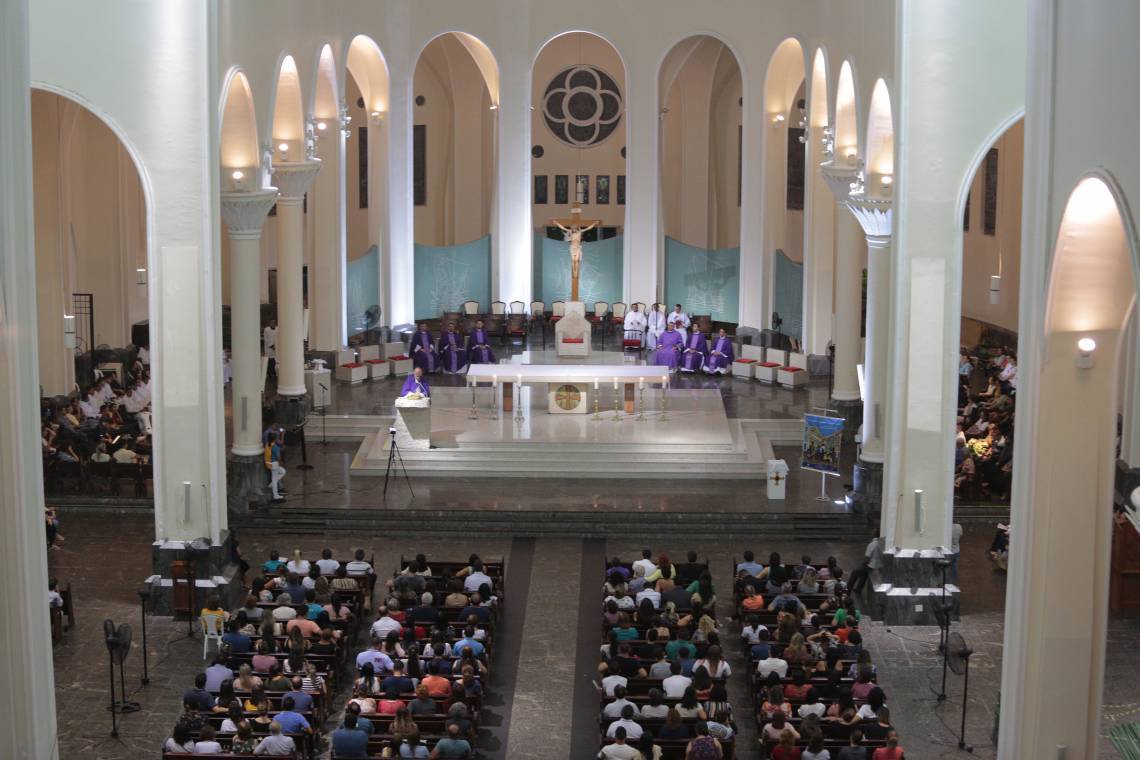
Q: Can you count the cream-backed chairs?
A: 9